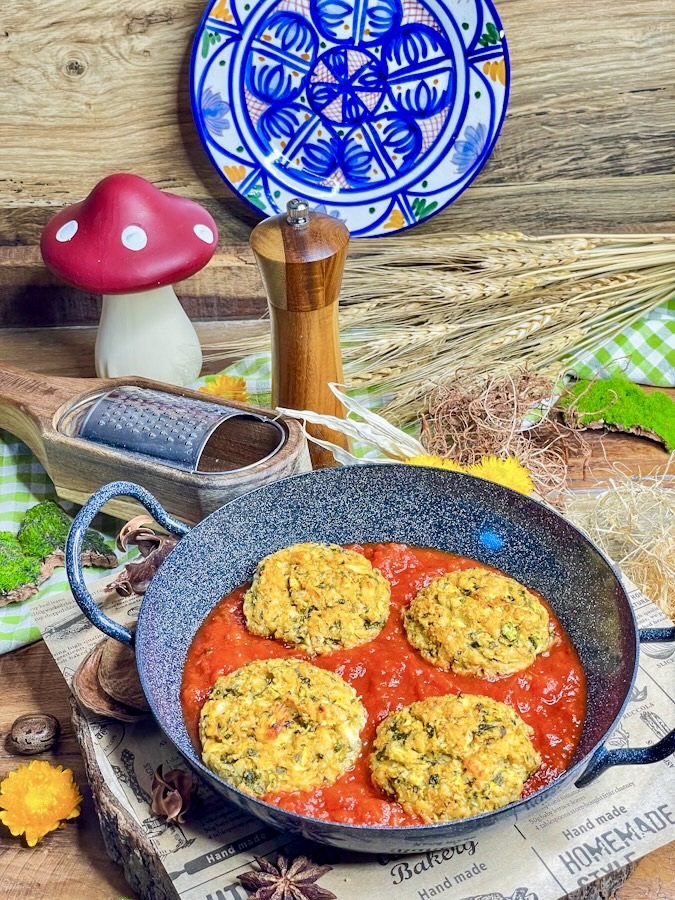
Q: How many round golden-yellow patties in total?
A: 4